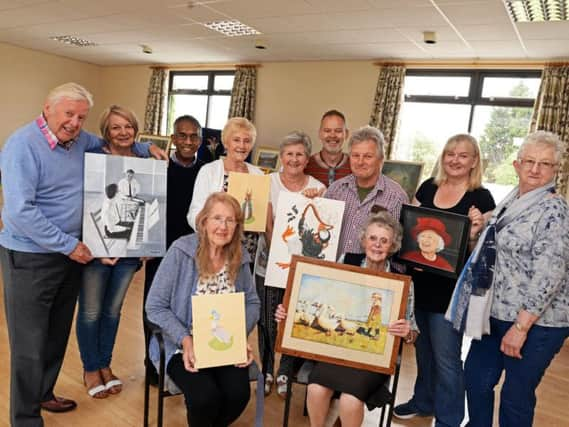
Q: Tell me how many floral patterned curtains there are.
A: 4